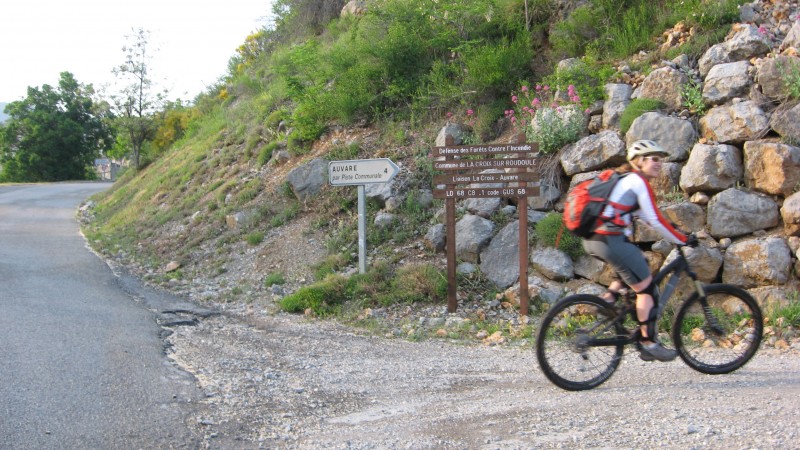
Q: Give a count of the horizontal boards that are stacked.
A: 4